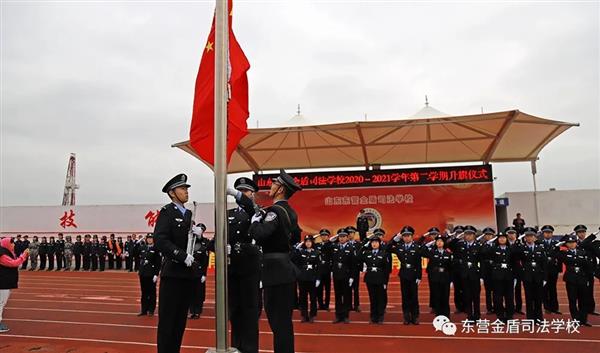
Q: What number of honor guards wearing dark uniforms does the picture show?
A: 3